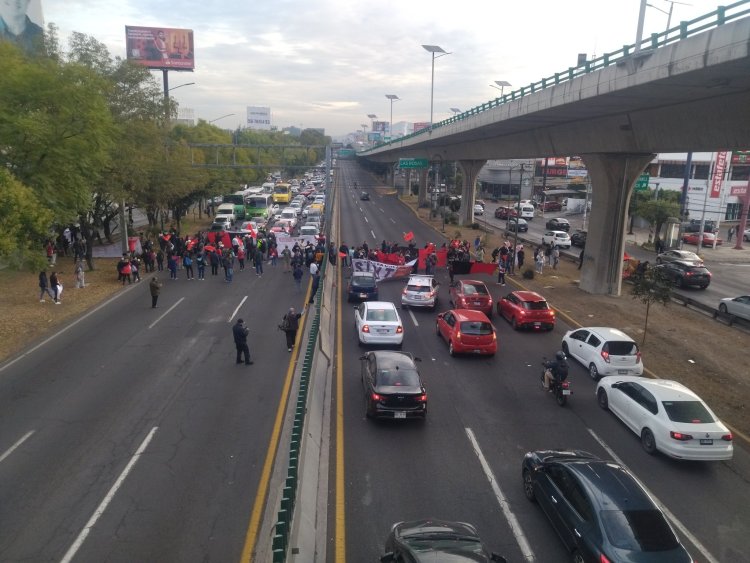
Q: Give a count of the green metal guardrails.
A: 2